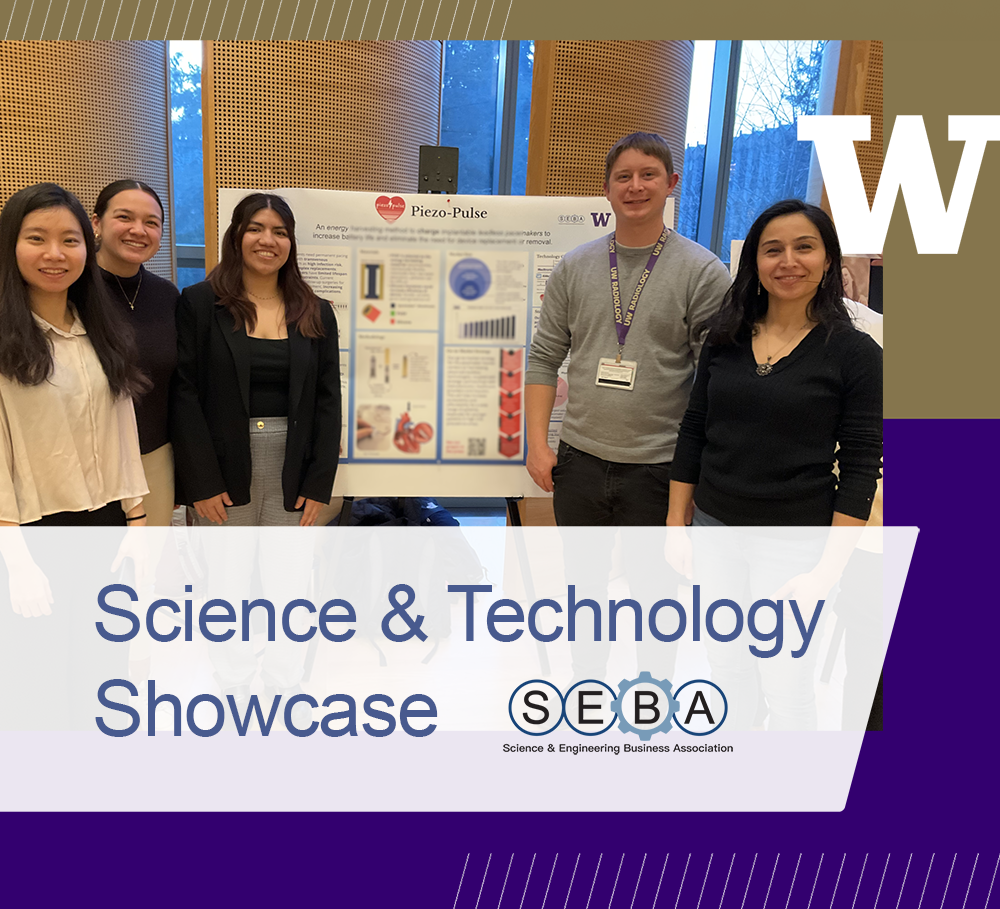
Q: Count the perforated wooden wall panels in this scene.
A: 4